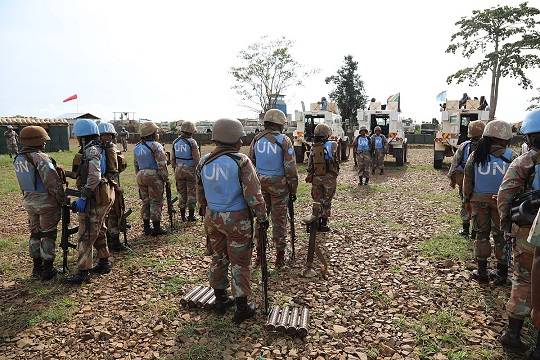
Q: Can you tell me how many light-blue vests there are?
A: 12